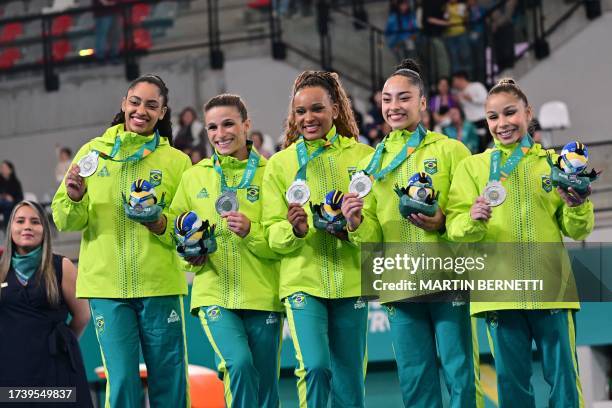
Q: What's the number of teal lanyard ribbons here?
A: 5